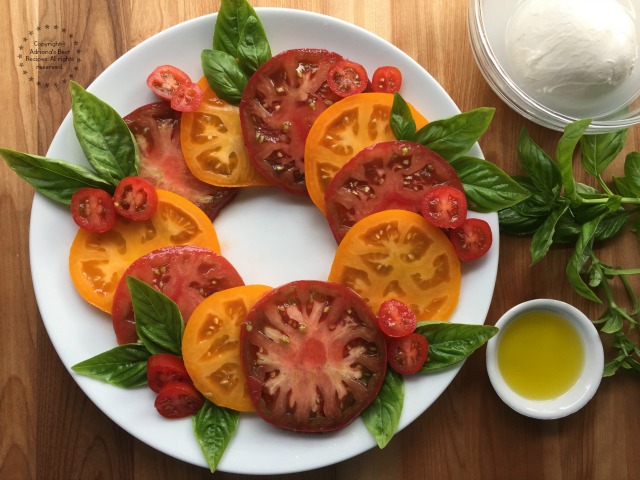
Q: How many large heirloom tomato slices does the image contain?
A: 10